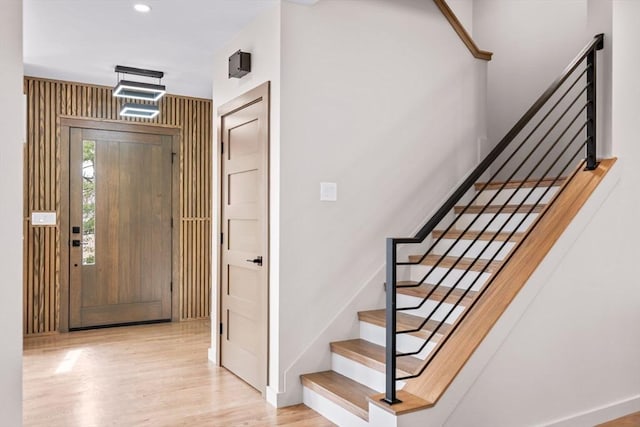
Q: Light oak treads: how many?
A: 8